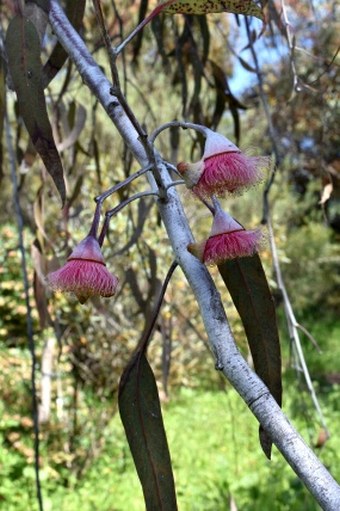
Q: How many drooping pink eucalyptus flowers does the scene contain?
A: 3